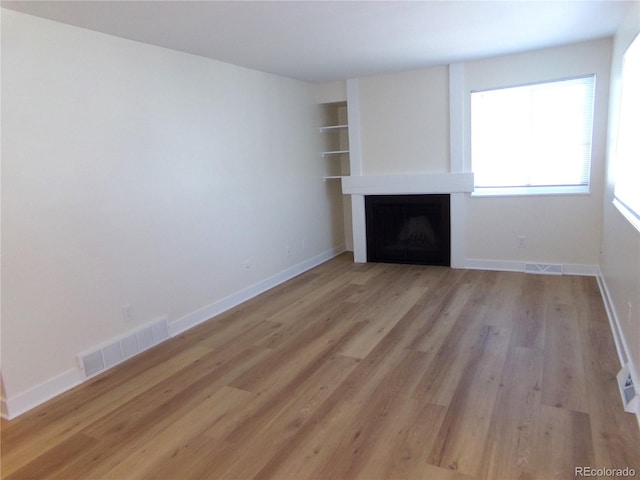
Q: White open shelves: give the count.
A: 3